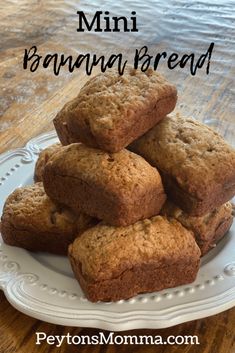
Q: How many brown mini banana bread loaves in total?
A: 7